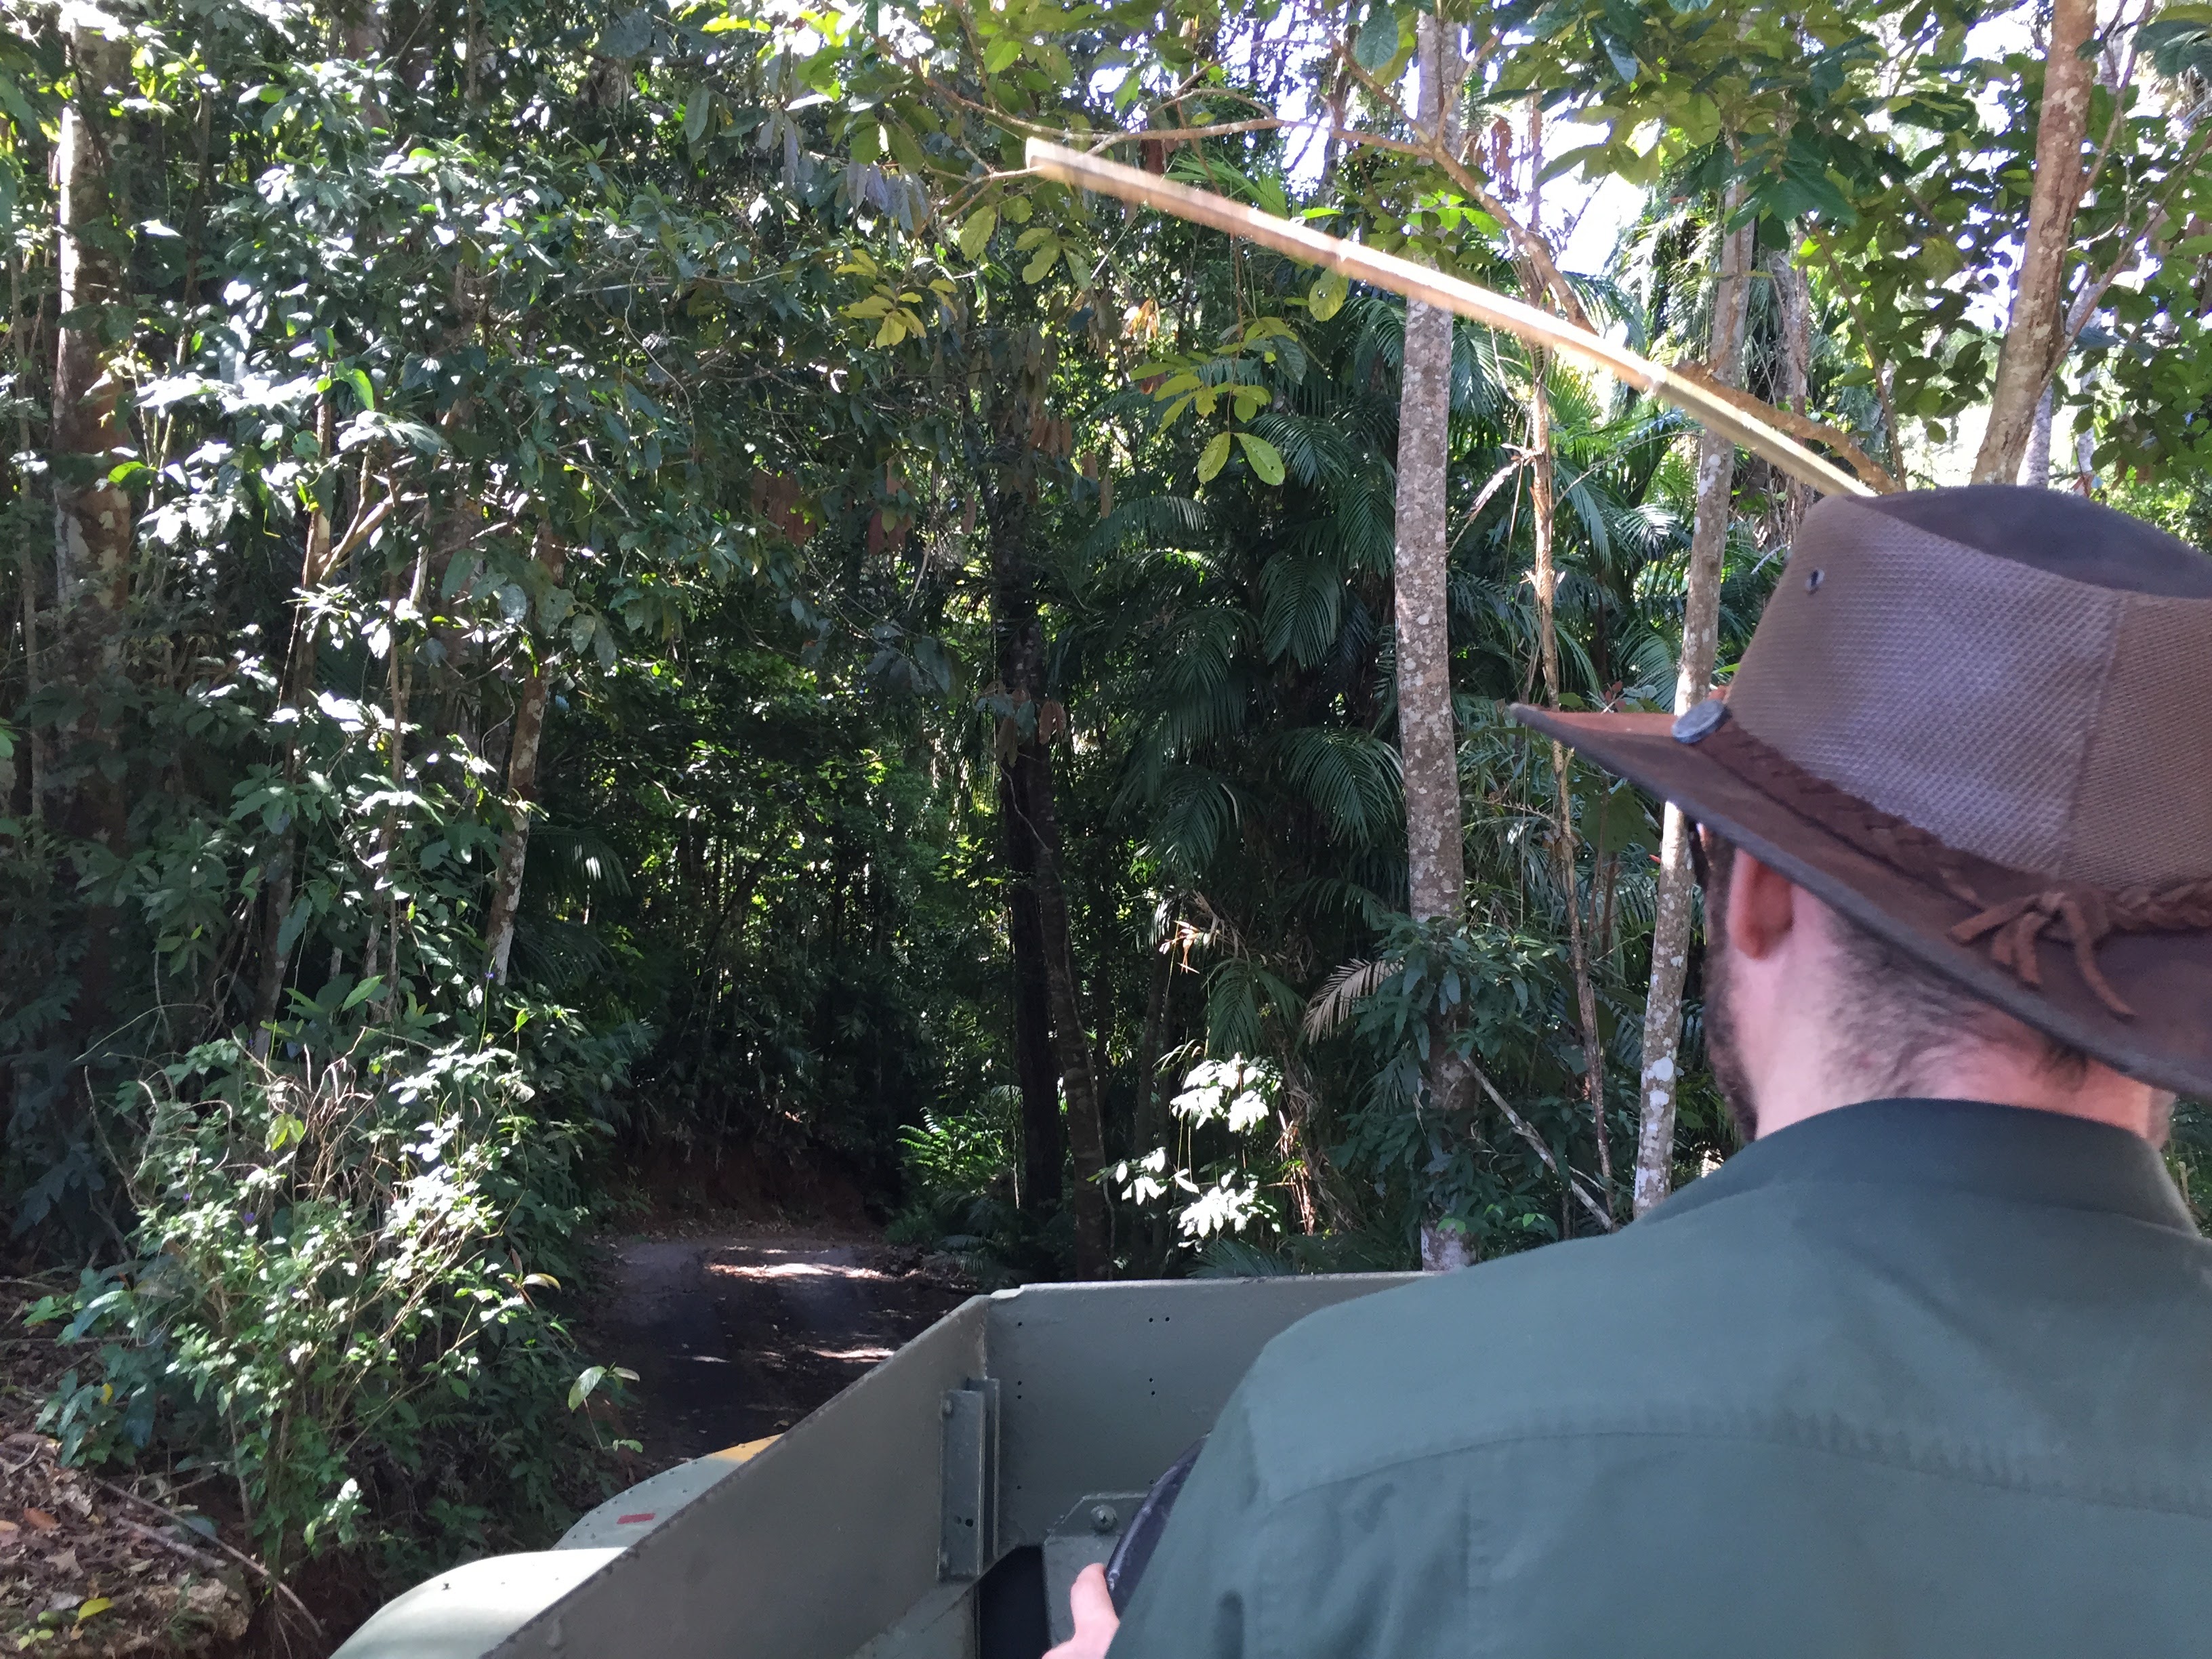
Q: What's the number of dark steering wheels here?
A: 1